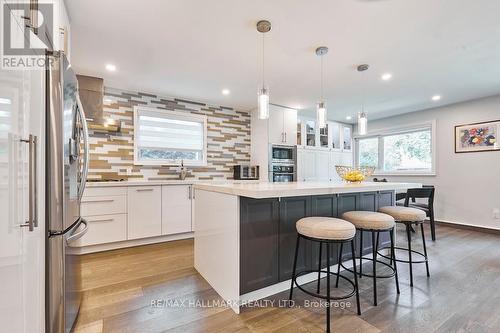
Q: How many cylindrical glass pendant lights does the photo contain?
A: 3